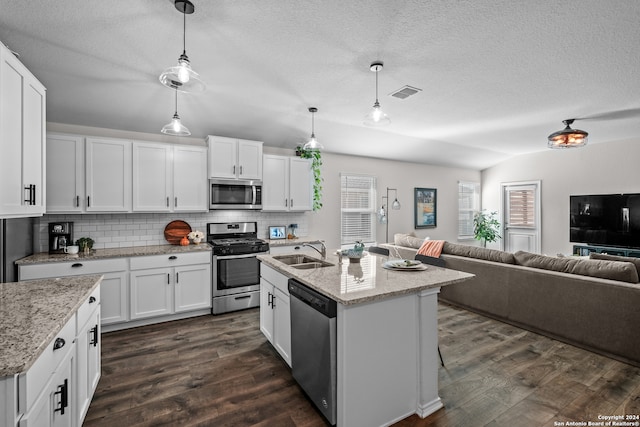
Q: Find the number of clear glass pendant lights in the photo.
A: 4